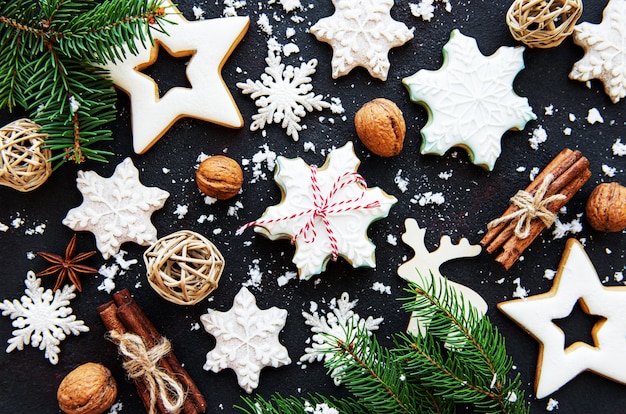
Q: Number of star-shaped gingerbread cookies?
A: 2